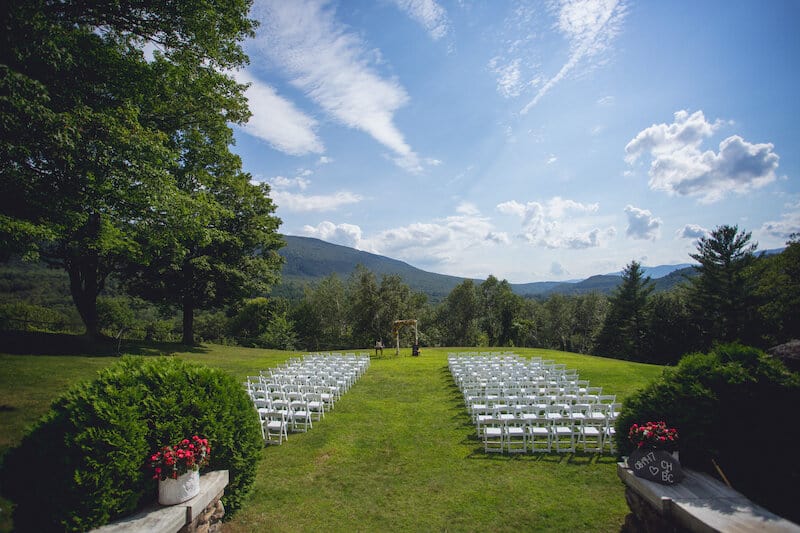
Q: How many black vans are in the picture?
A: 0